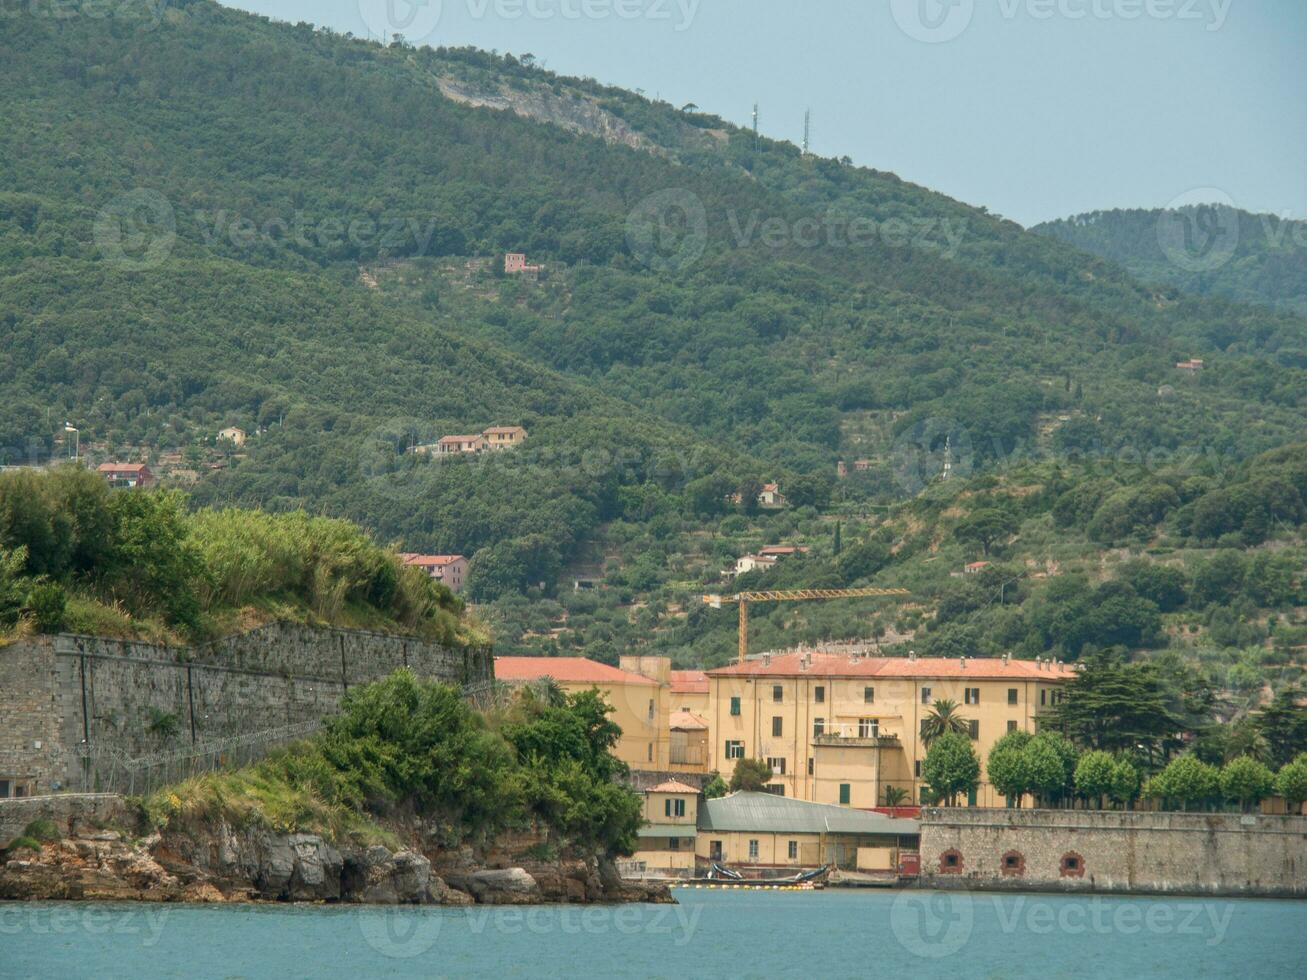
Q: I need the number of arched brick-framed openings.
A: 3